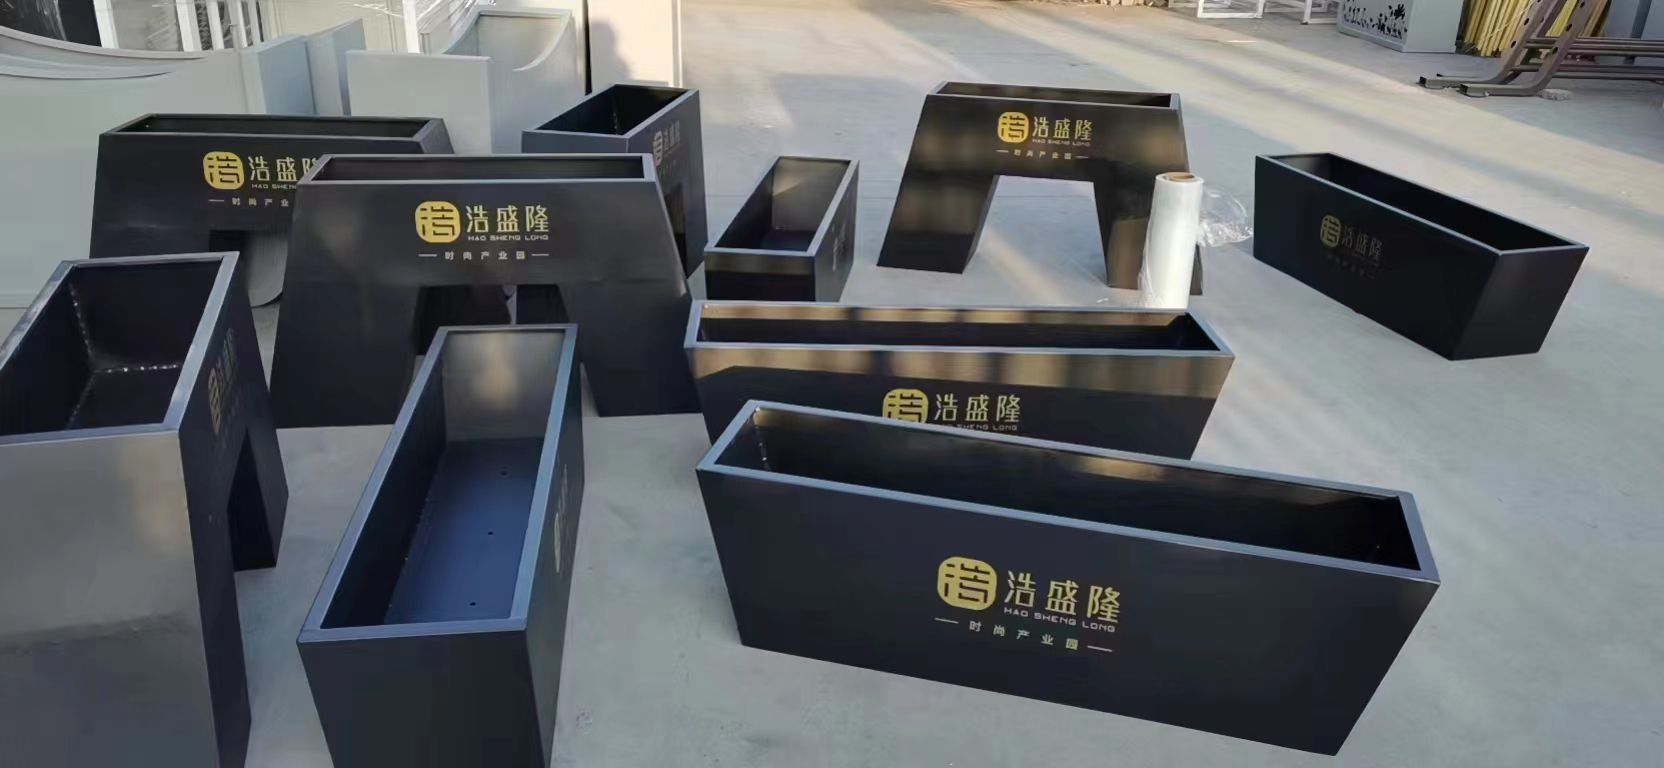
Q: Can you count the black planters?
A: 10